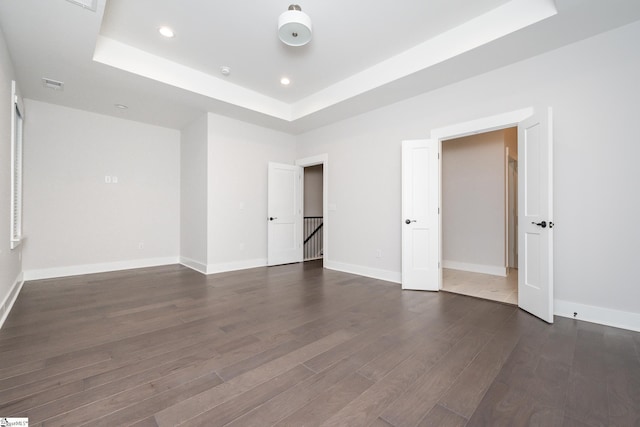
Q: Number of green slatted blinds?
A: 0